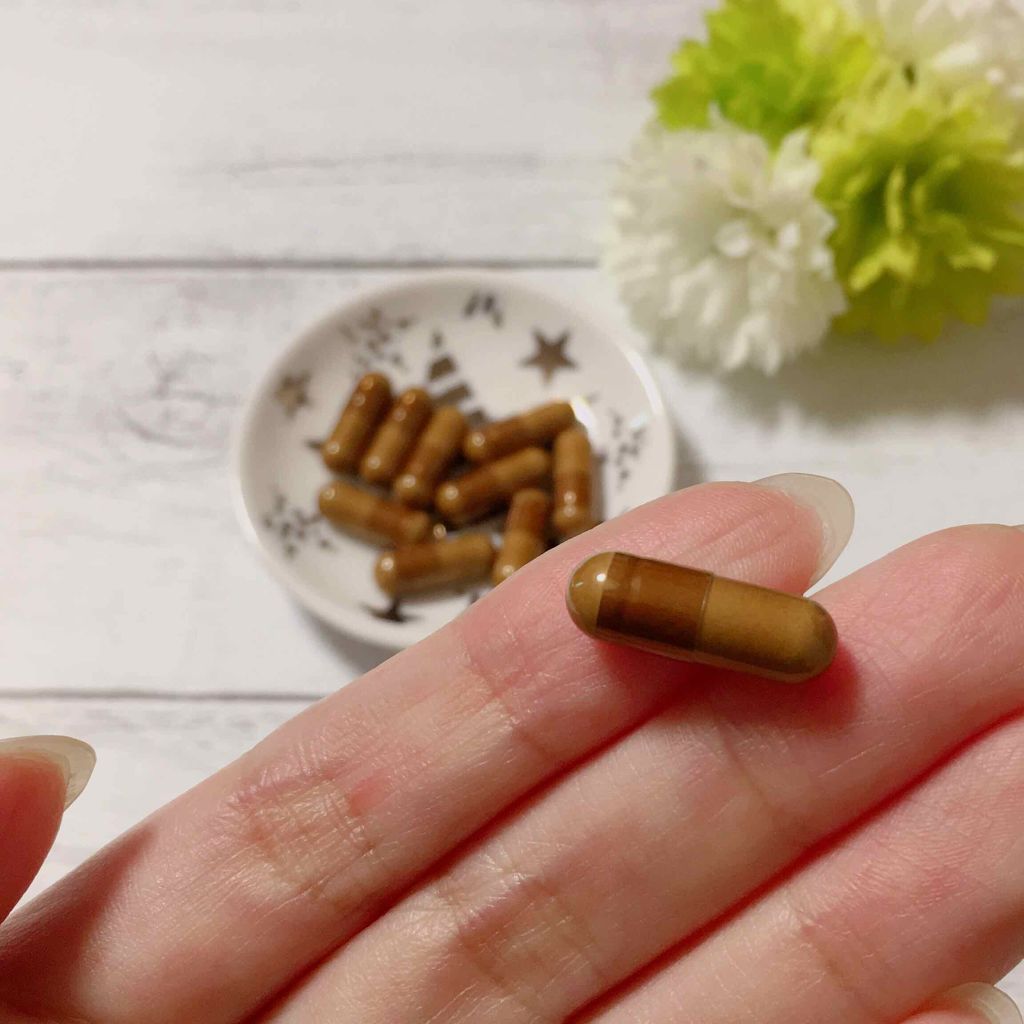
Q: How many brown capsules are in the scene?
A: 10